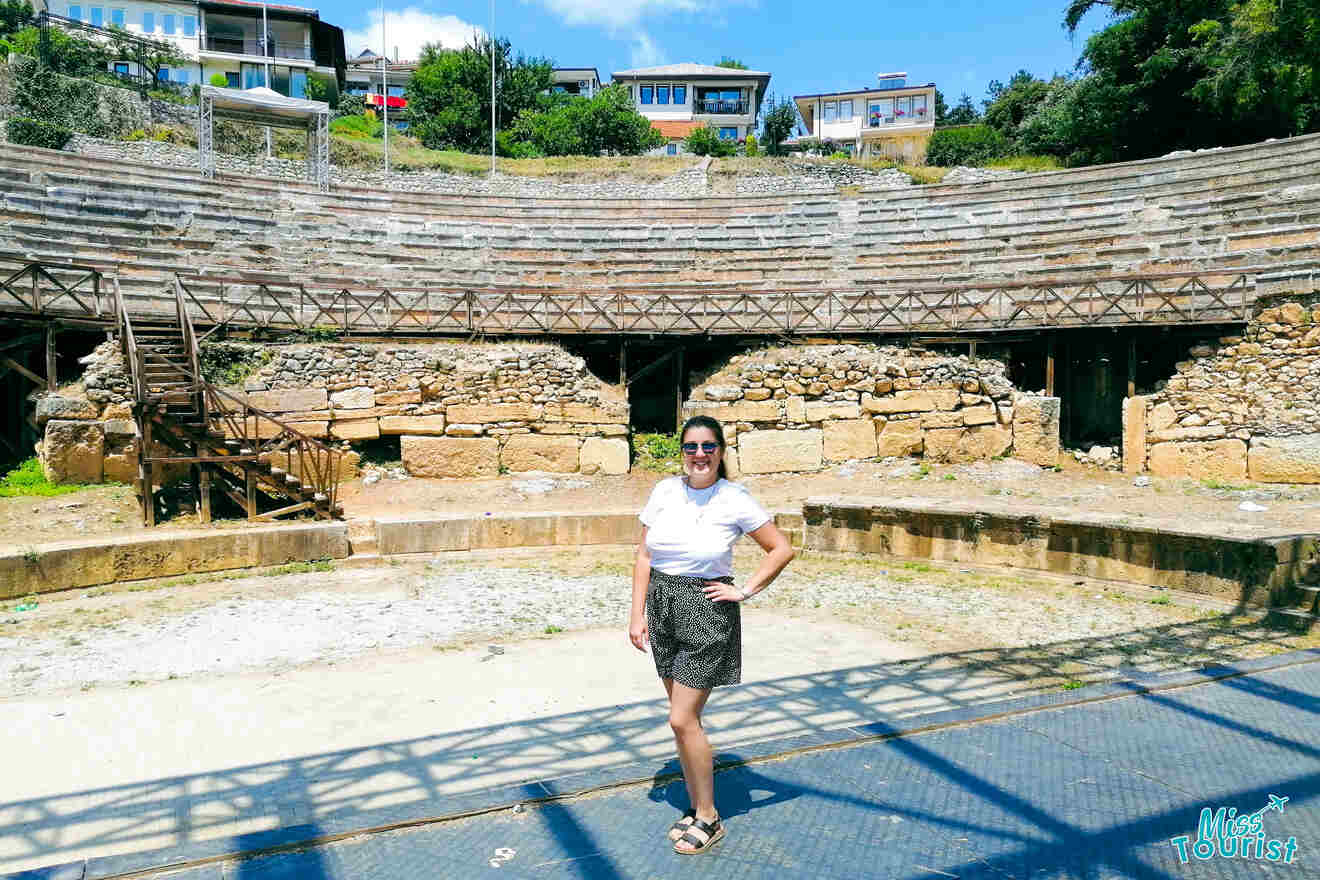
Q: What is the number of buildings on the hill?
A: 5